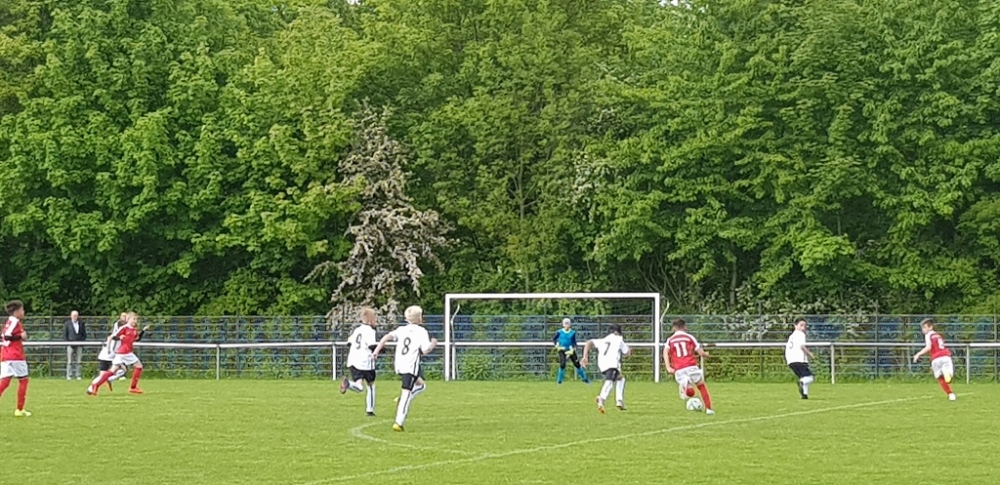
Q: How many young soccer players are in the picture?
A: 10